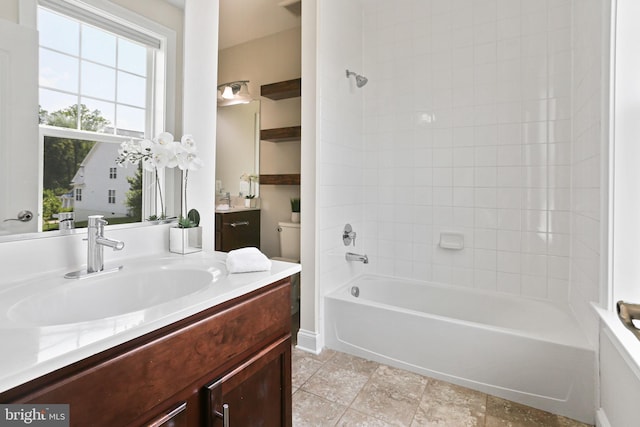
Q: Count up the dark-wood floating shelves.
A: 3